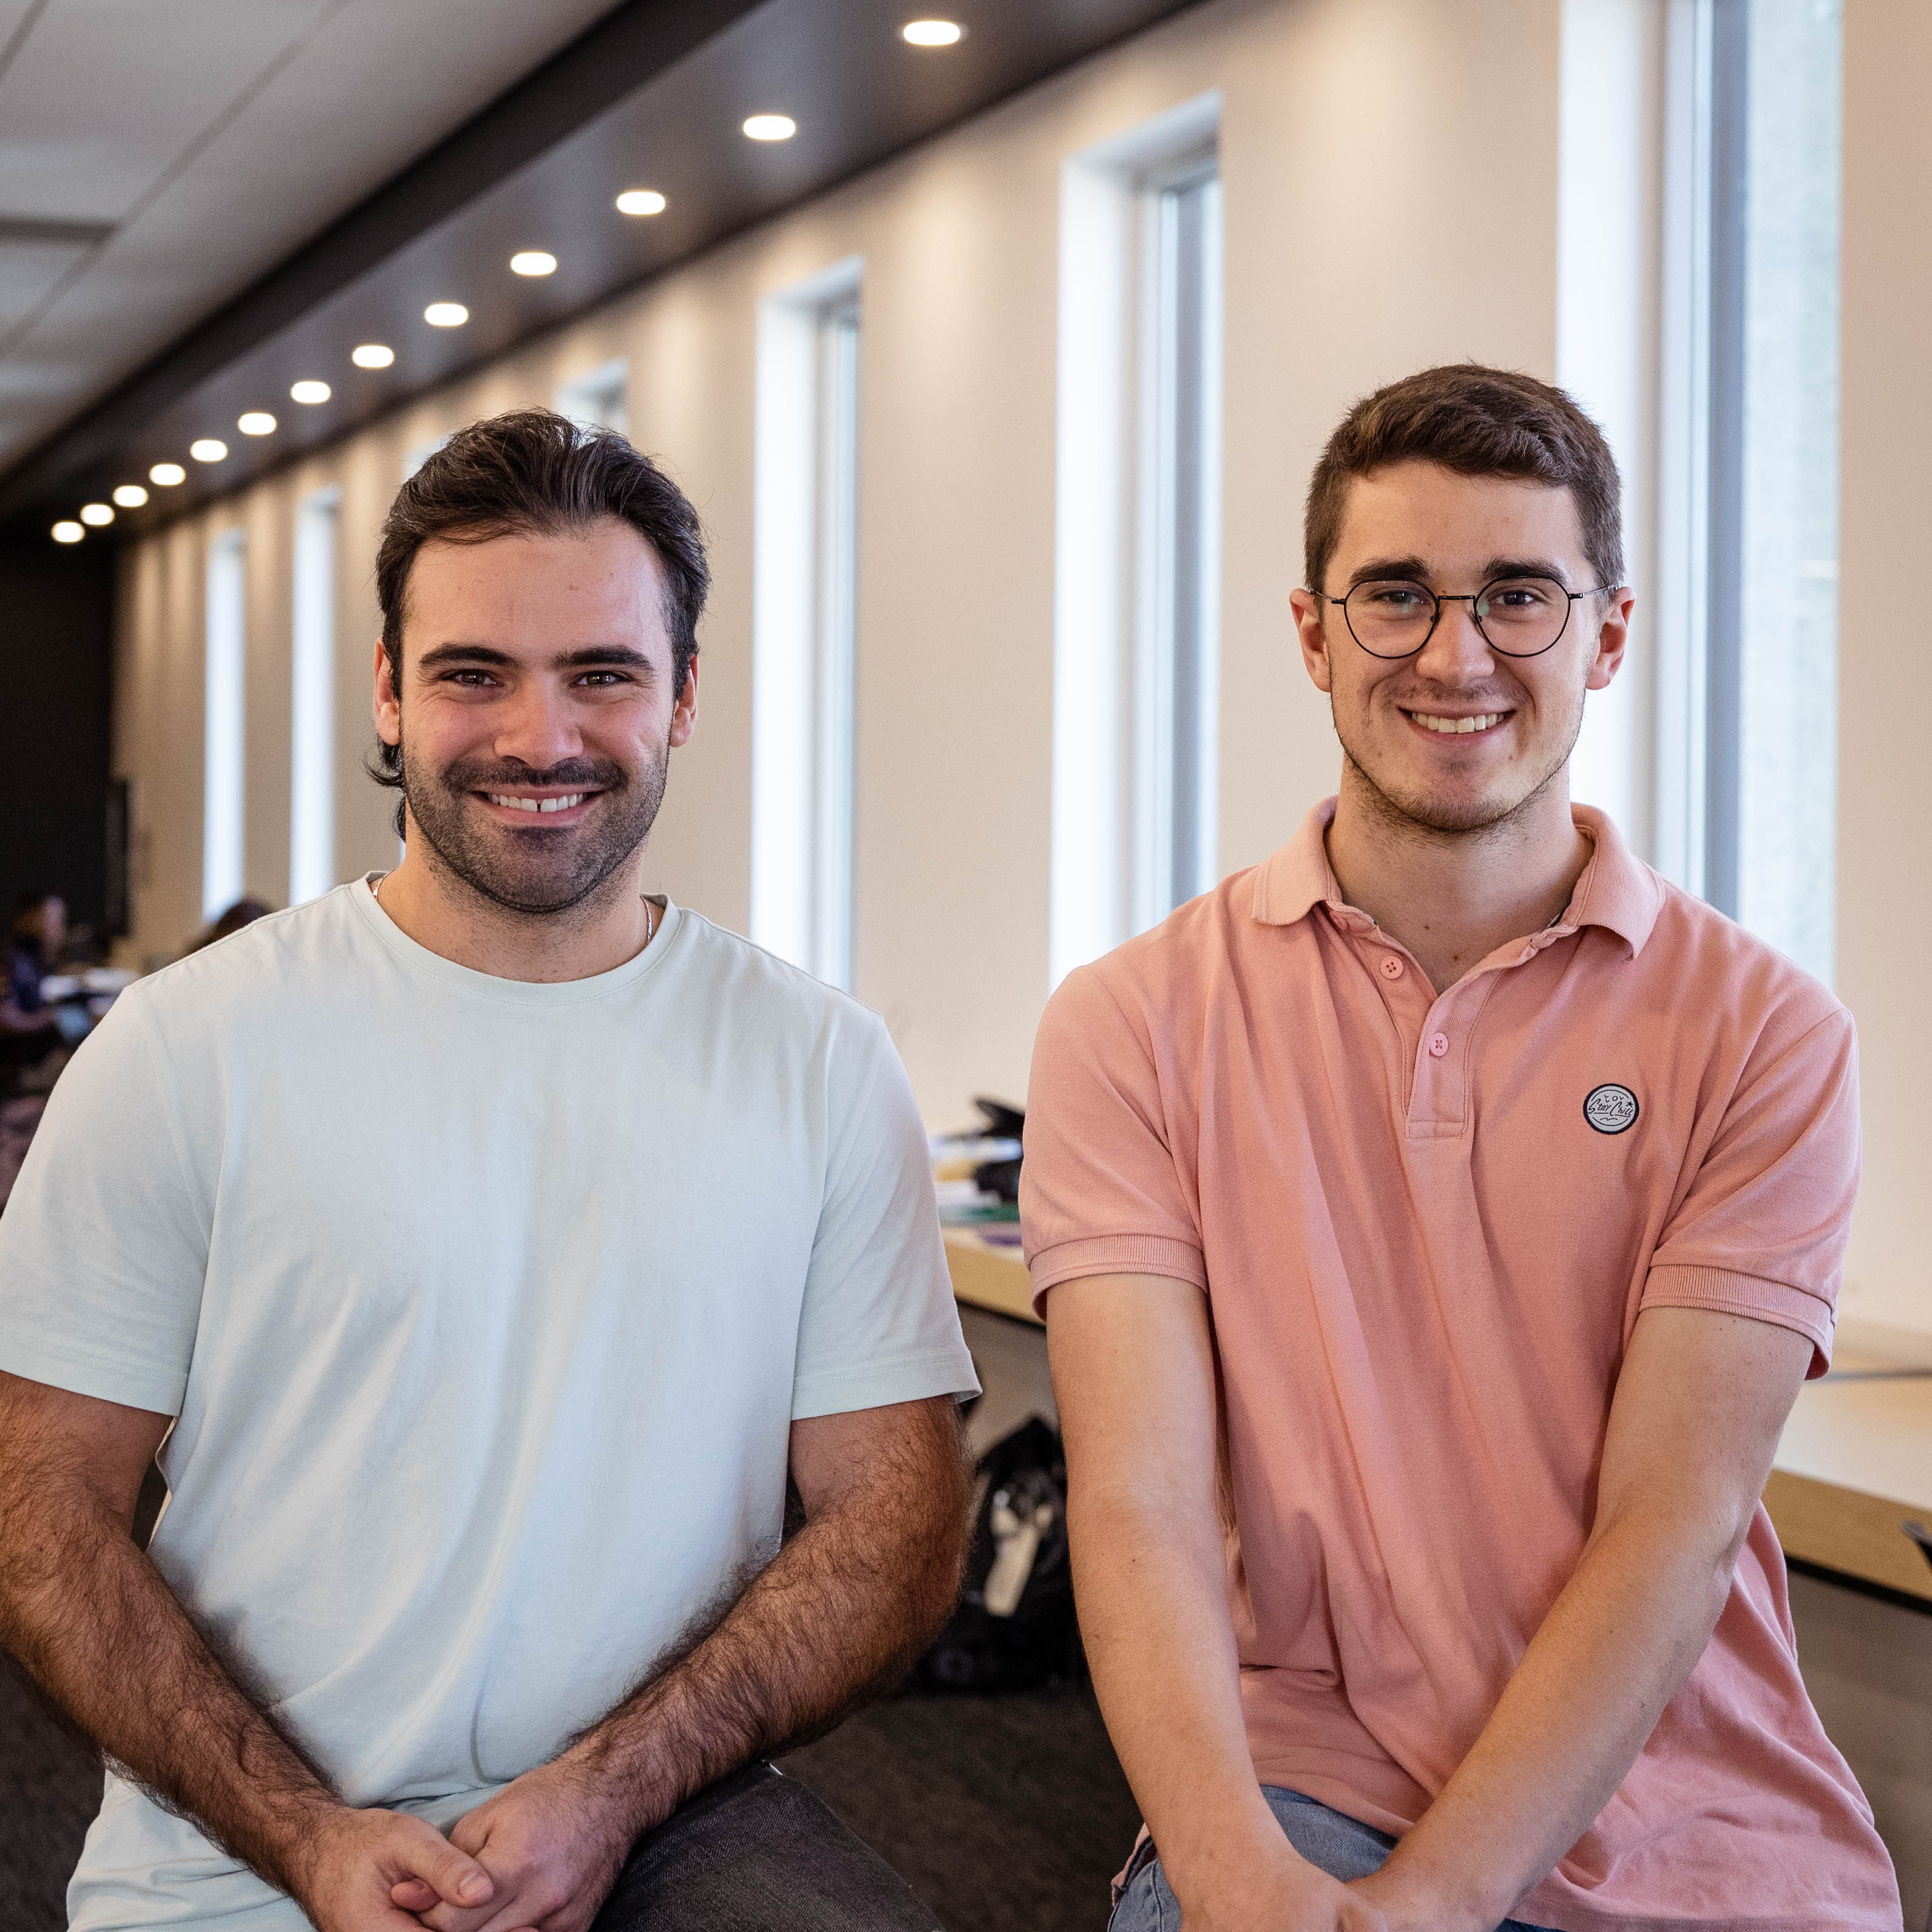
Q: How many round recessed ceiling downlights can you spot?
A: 13